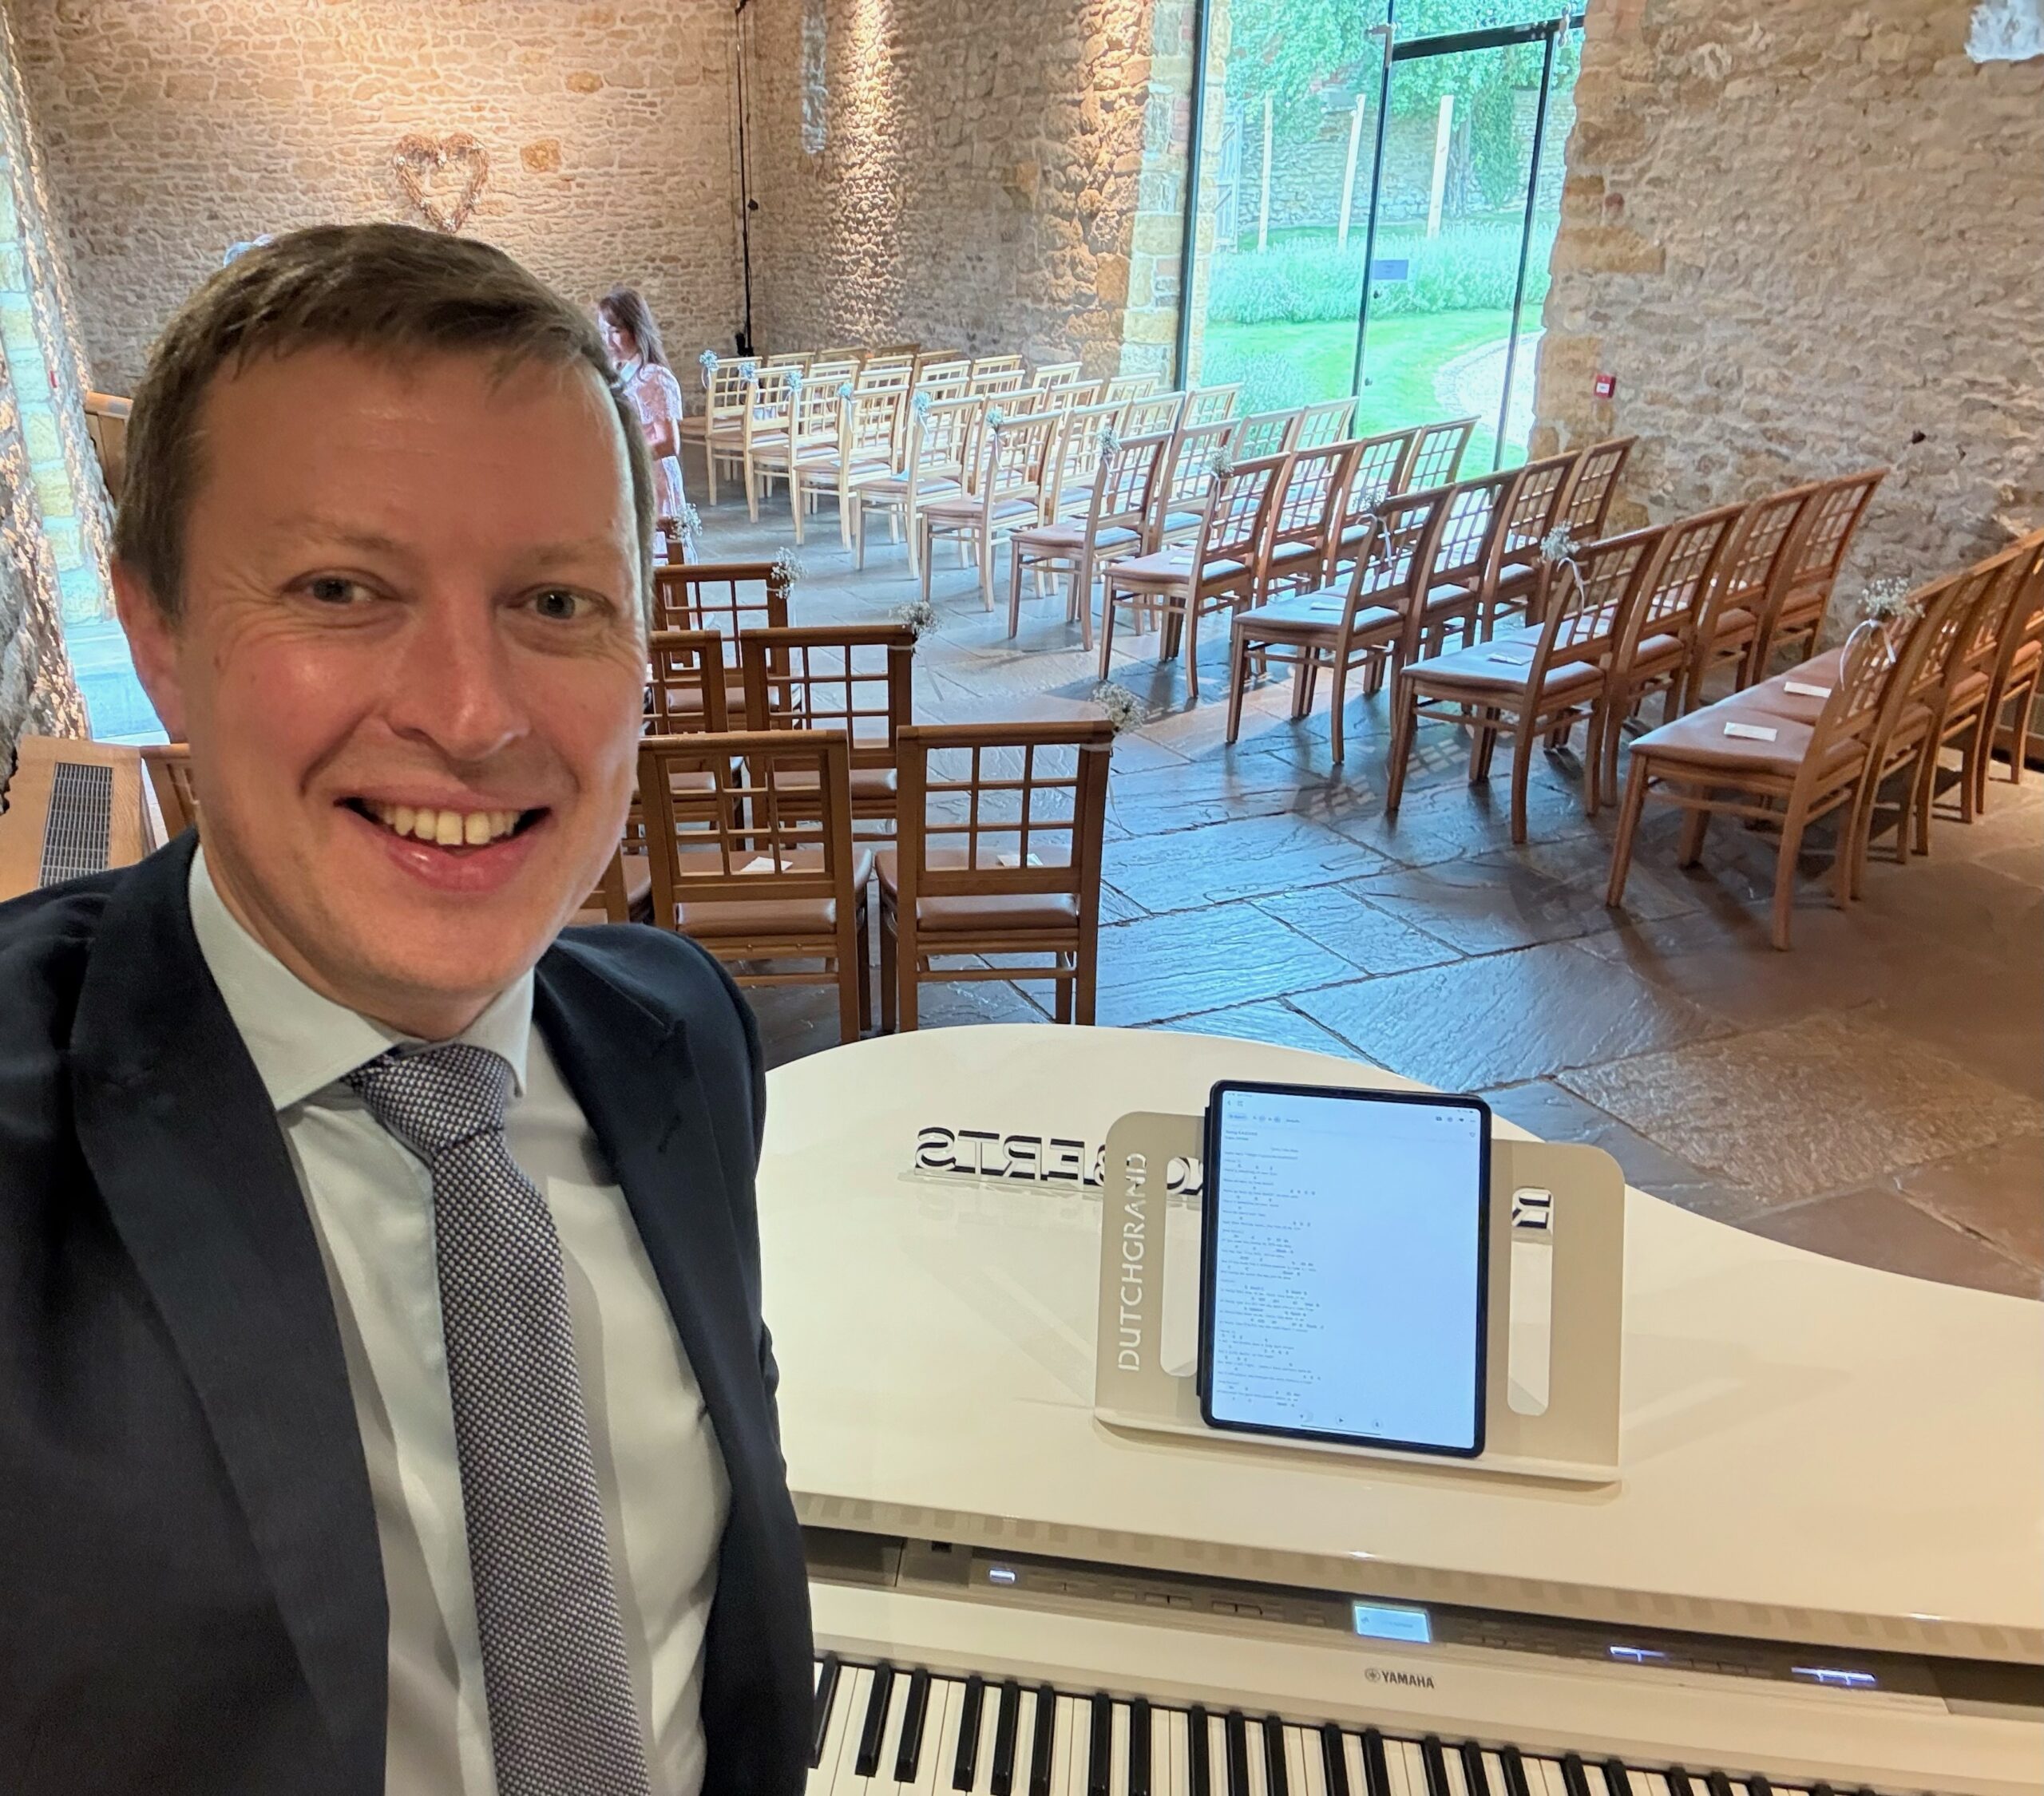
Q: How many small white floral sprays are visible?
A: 15